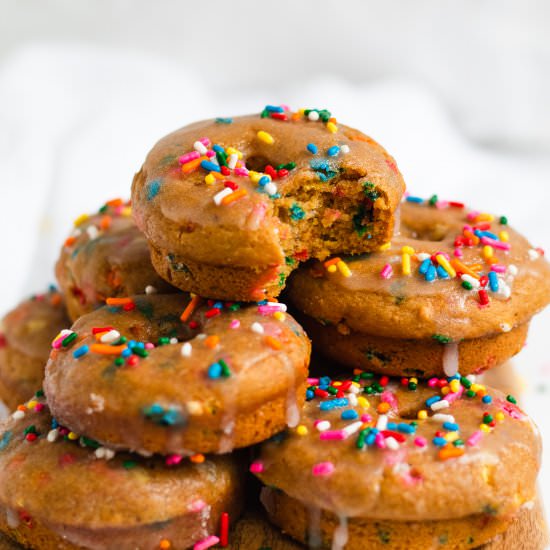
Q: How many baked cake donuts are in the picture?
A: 7